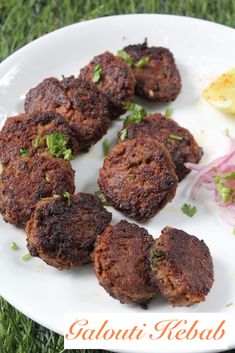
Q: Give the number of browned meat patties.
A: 10